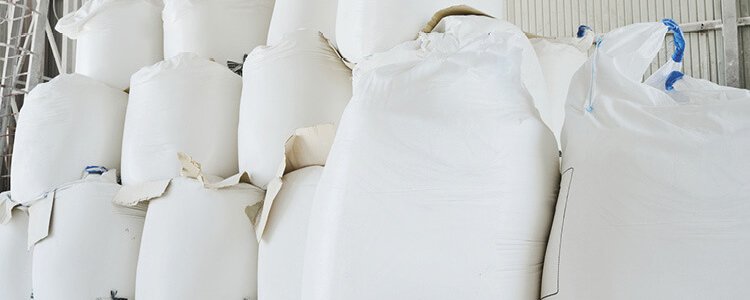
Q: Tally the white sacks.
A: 14